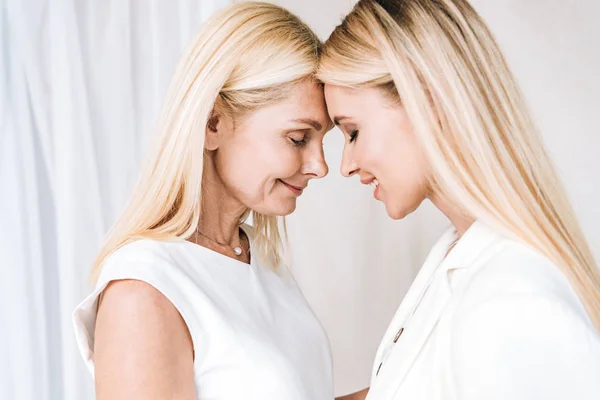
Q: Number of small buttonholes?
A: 2